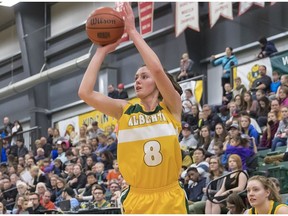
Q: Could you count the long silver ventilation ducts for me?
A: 1